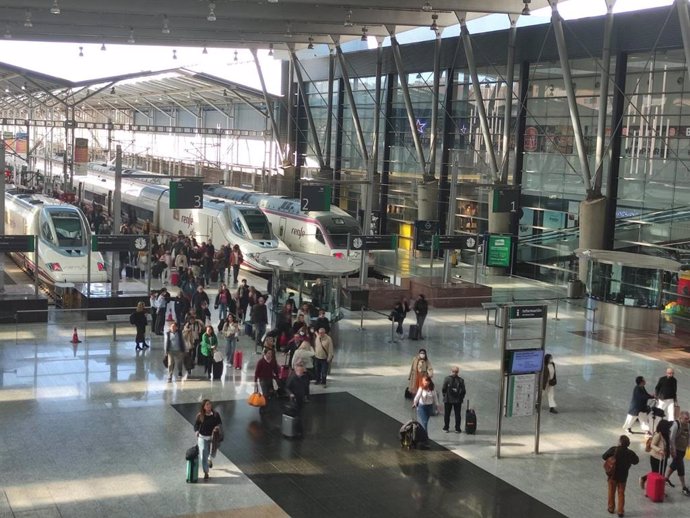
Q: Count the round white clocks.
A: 3